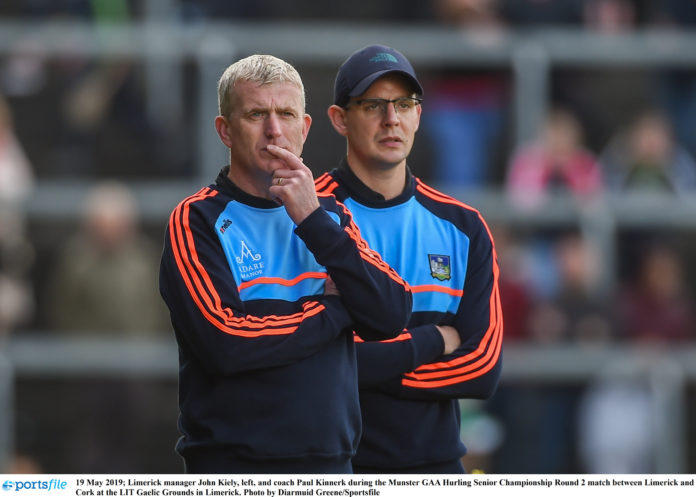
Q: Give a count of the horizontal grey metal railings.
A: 3